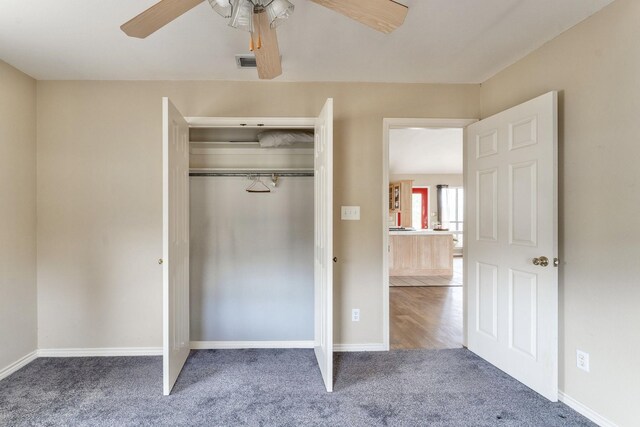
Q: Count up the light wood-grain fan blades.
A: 3